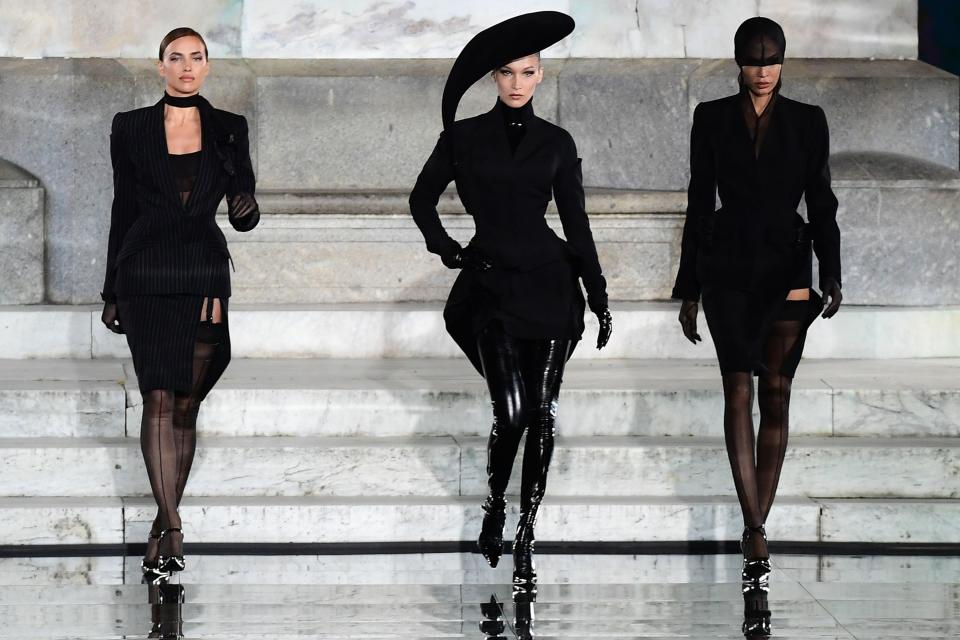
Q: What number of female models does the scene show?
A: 3